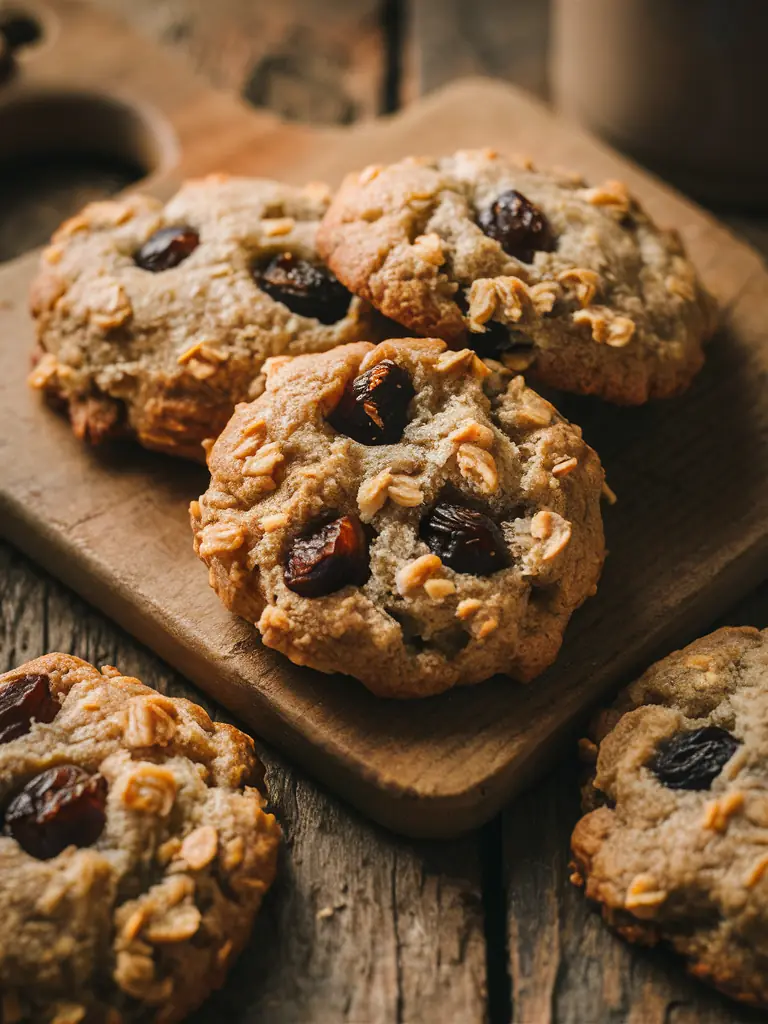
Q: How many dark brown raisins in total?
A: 9